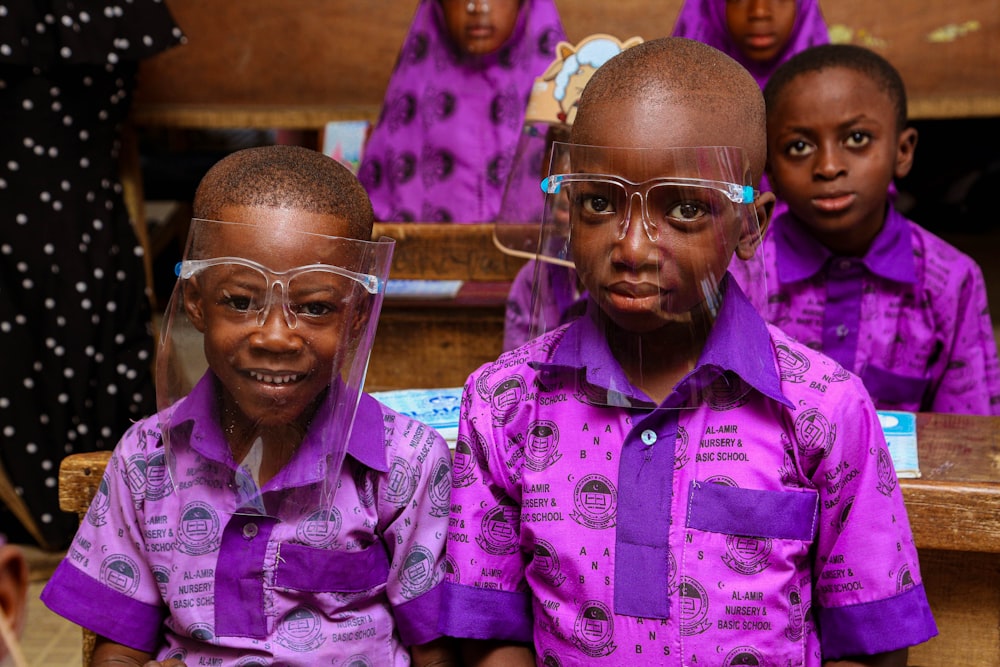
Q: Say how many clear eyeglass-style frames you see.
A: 2